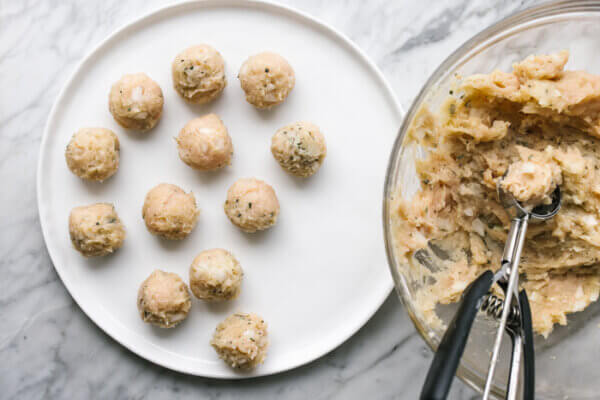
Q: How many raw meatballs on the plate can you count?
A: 12